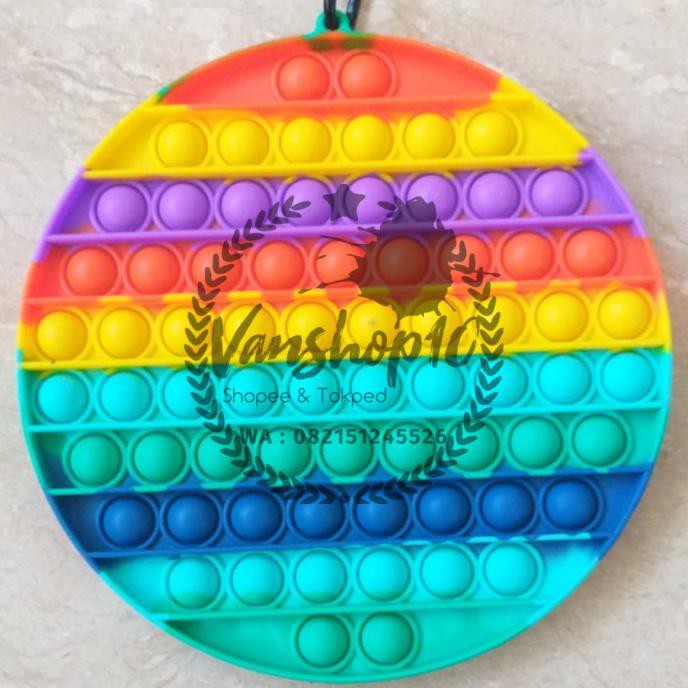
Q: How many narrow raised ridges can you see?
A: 9